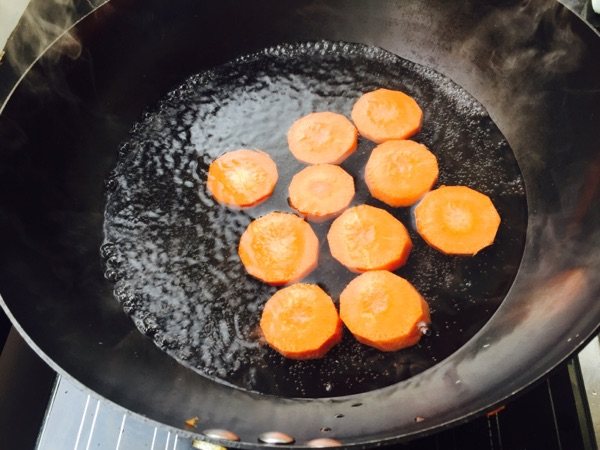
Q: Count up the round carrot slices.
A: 10